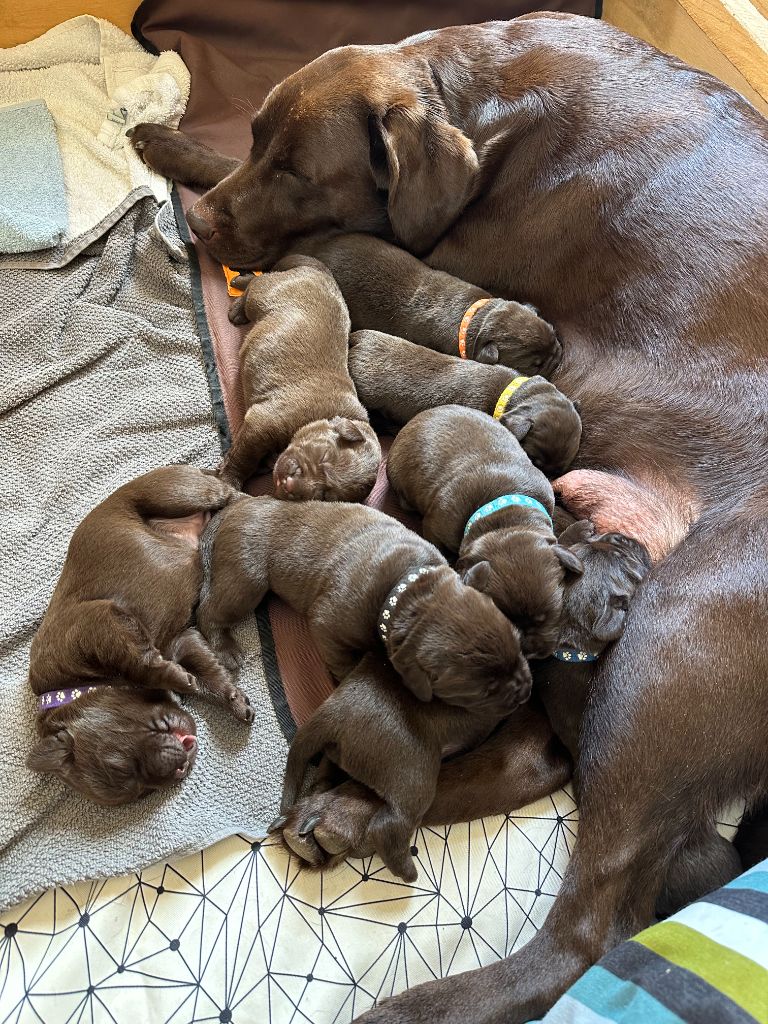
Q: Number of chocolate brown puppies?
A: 8